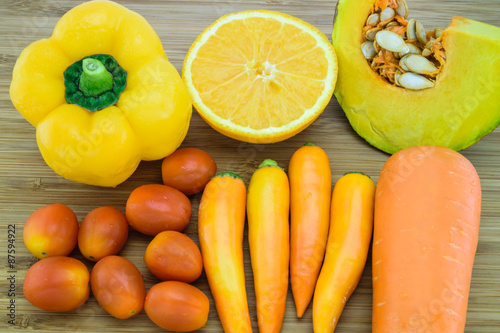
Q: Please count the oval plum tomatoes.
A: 8